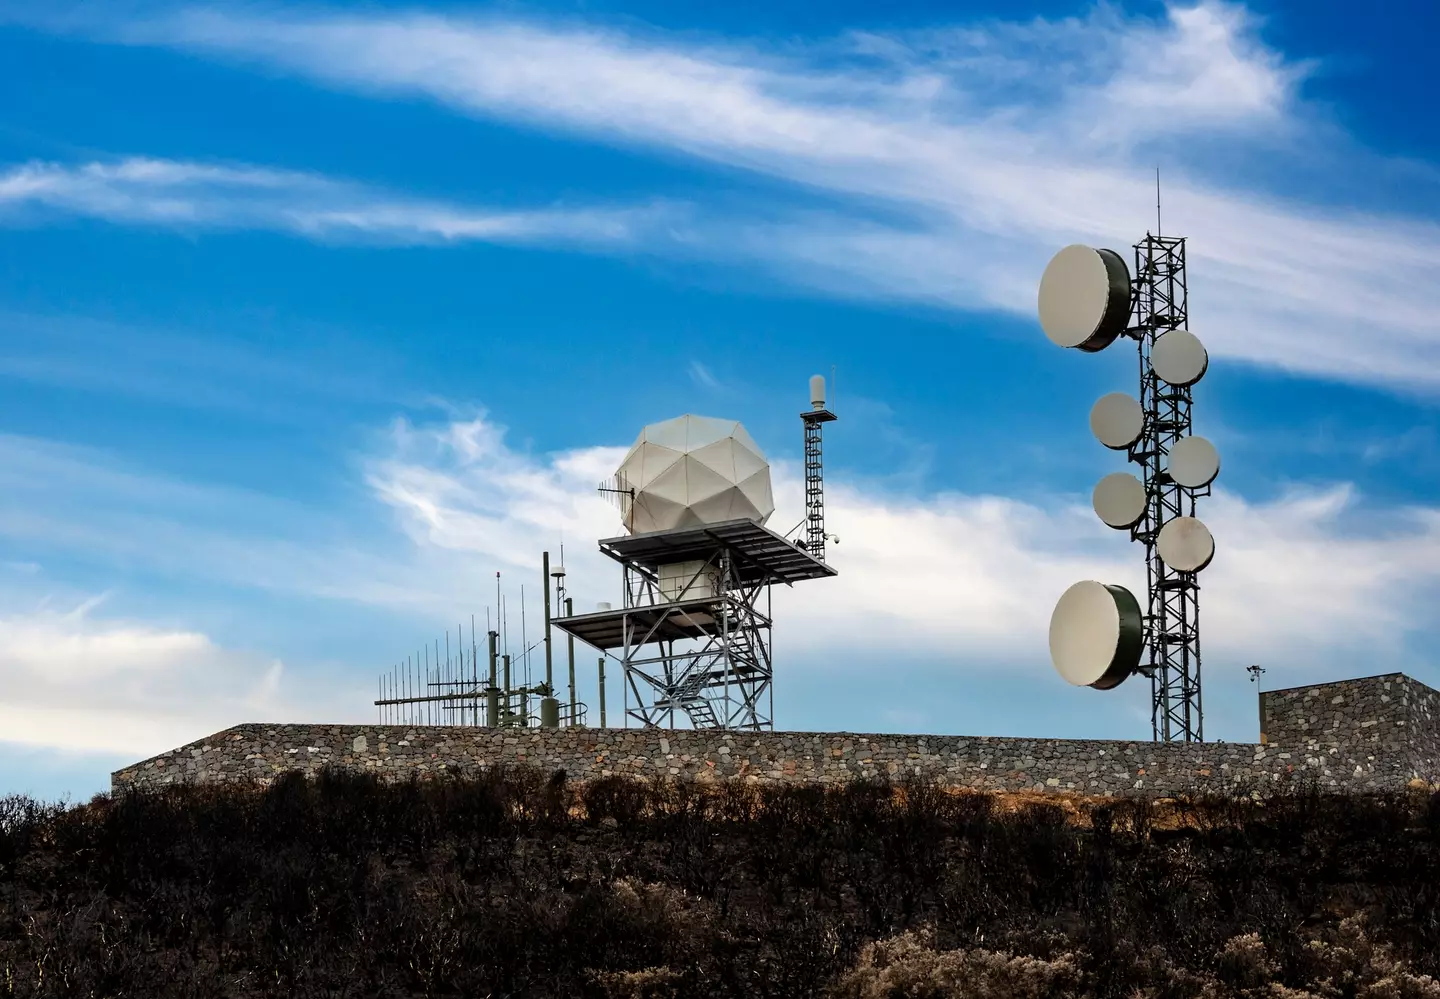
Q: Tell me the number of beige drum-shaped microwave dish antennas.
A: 7